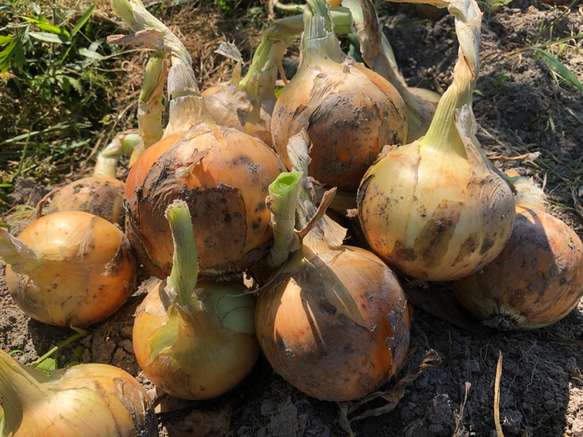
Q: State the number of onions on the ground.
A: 11